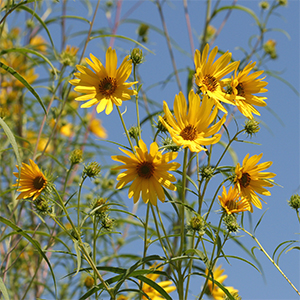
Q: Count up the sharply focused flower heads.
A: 8